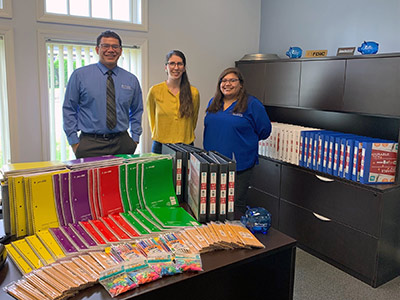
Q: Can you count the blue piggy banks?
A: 3